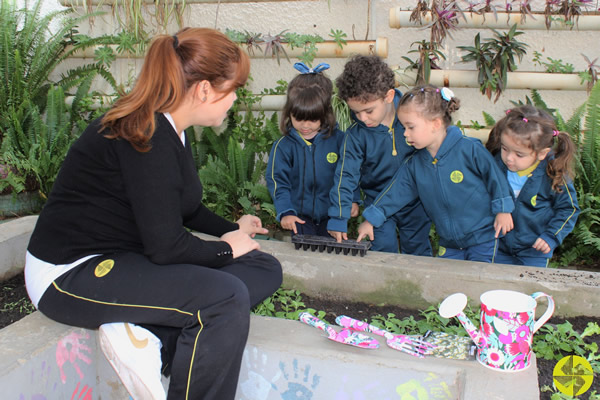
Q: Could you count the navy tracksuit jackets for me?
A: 4